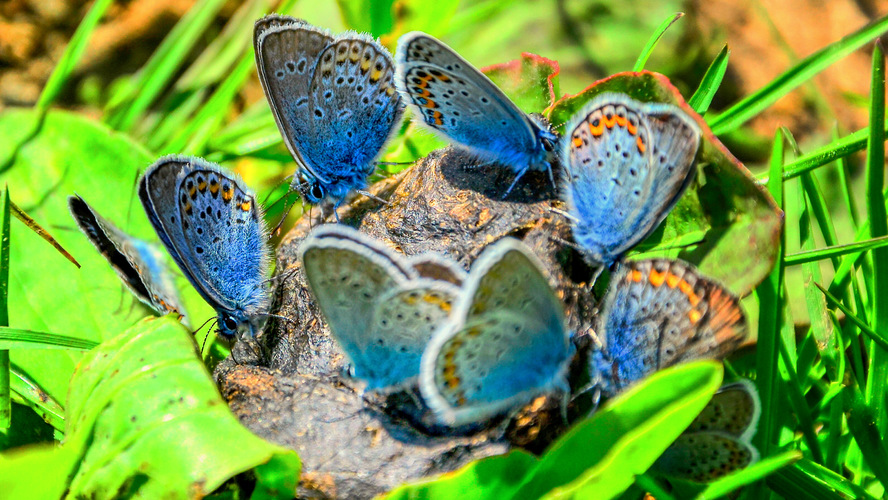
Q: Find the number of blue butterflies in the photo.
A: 9